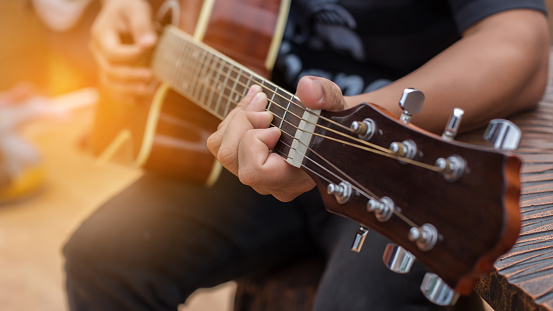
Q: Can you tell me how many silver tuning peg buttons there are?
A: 6